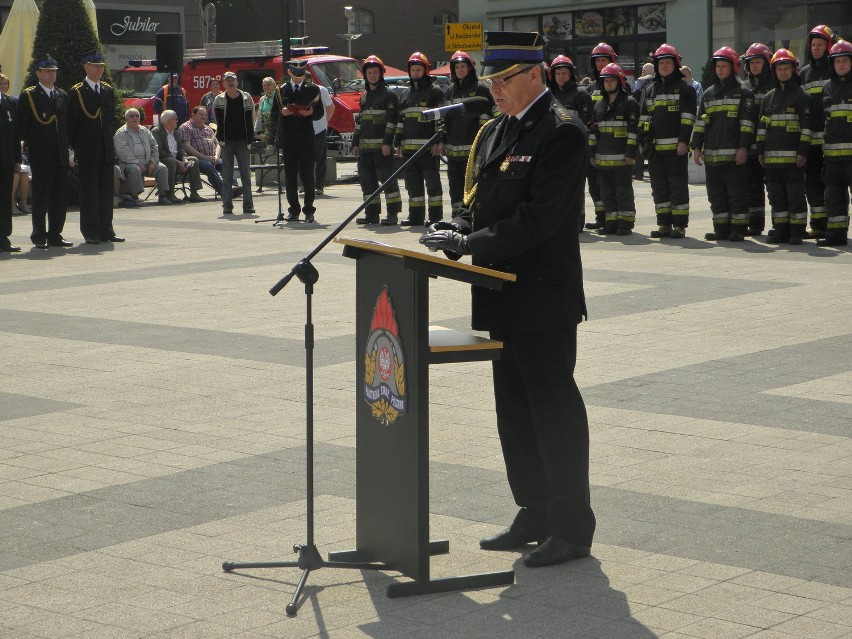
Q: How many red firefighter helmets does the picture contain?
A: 13